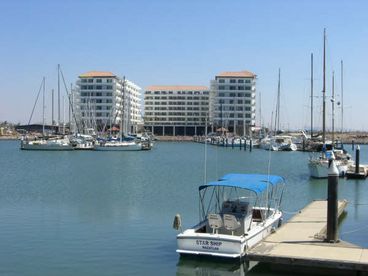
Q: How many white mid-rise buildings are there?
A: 3